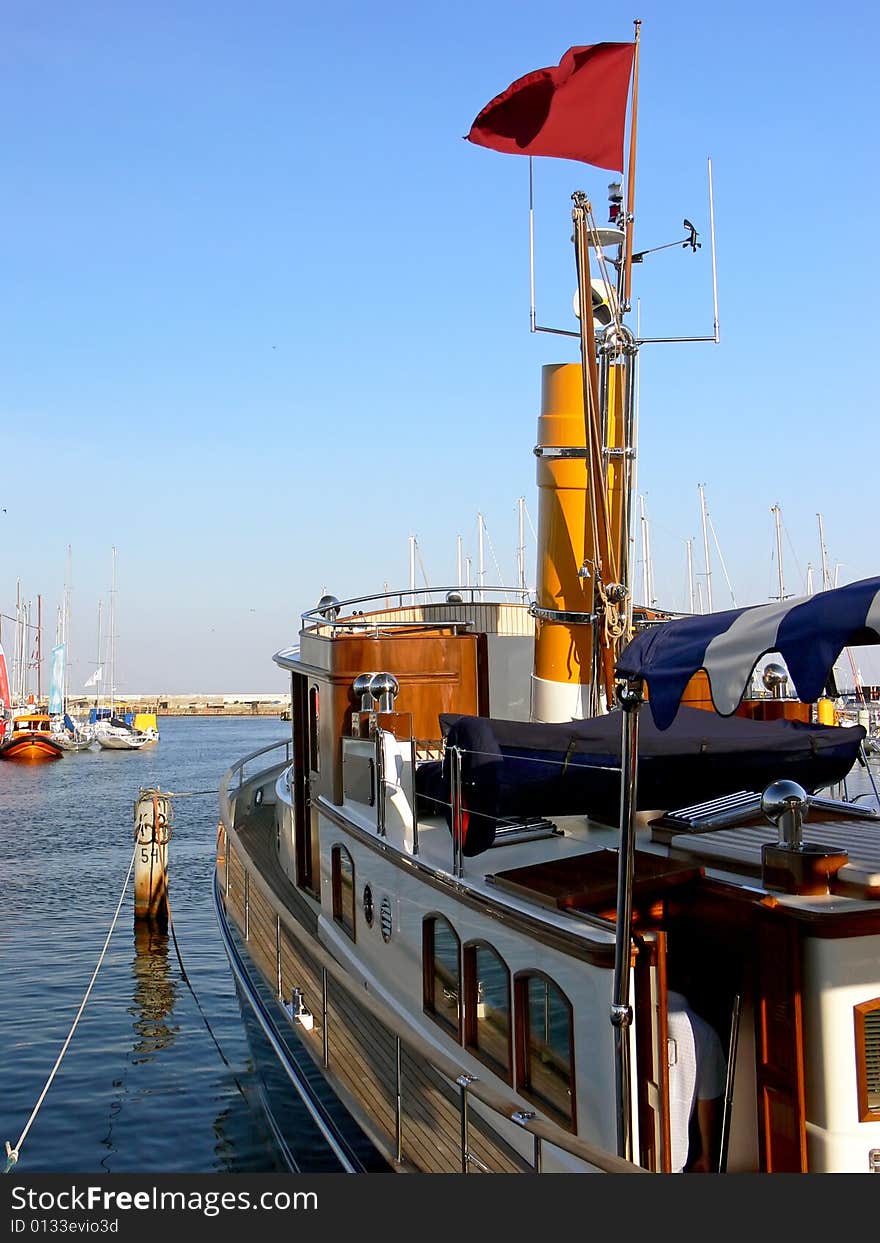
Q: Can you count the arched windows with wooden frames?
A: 4